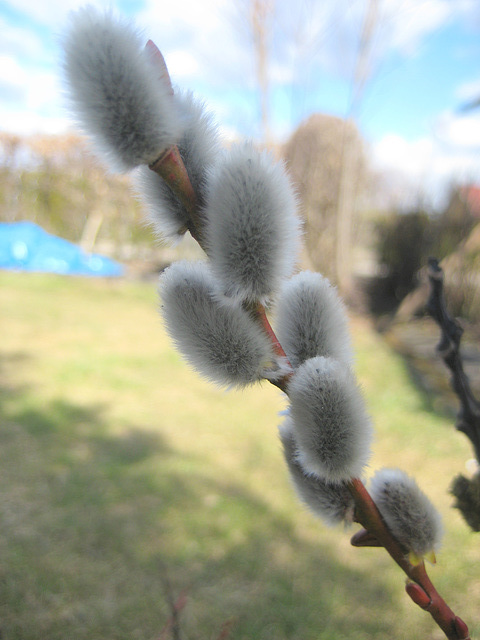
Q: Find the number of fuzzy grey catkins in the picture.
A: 8